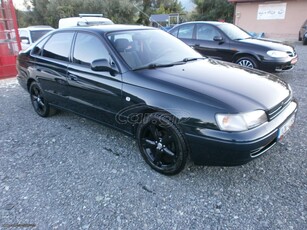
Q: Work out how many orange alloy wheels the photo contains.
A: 0